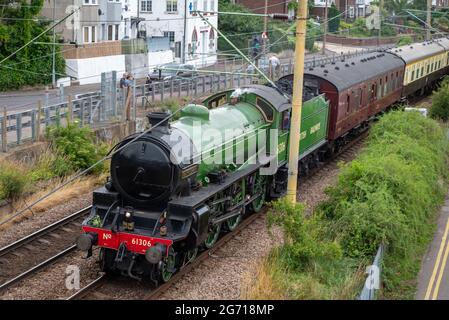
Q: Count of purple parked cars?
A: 0